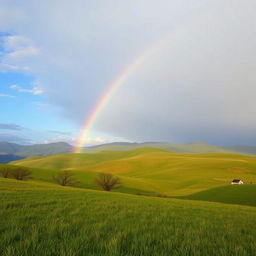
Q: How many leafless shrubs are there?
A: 4